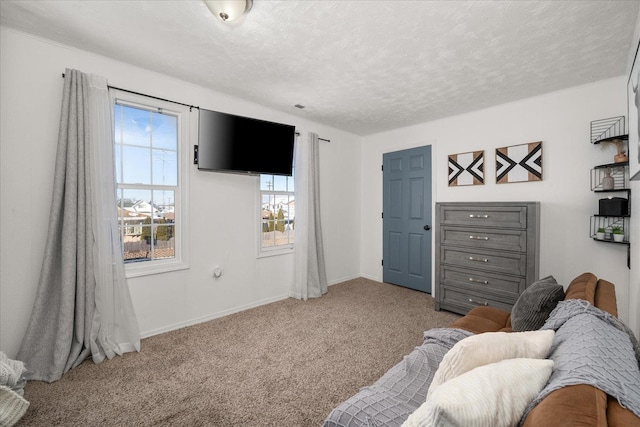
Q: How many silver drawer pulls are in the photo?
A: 5